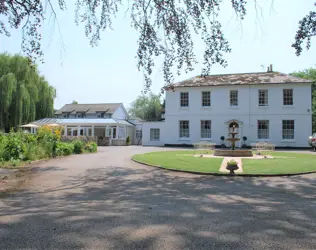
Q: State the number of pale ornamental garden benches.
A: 2